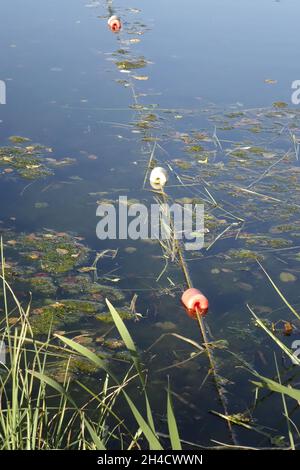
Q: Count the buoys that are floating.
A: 3